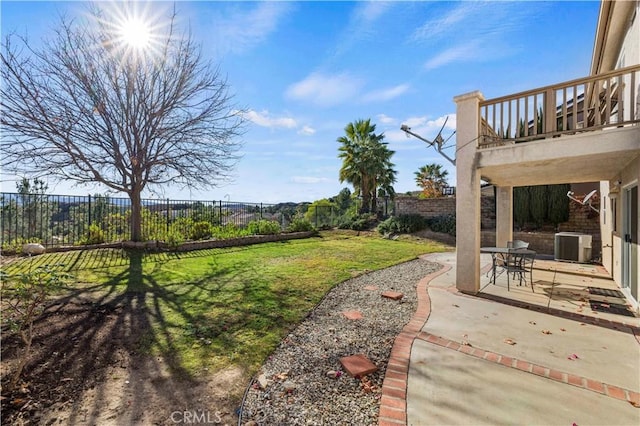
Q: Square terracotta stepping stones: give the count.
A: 4